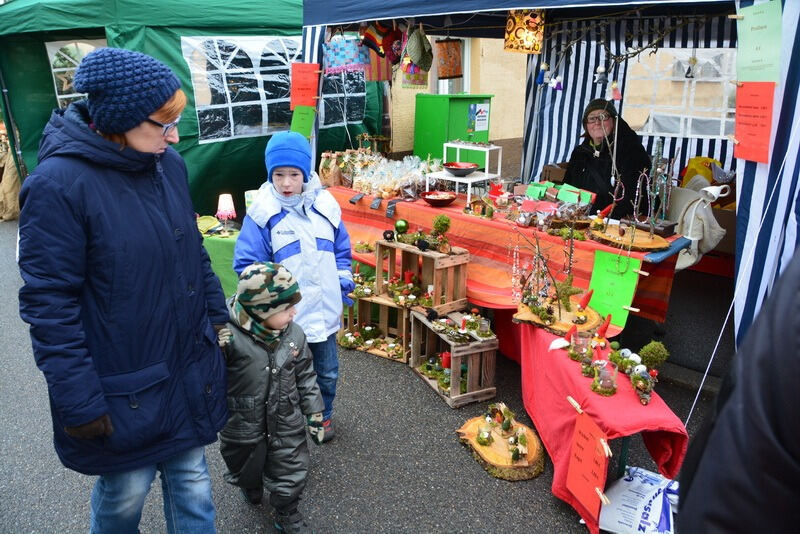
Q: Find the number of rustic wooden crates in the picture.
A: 3